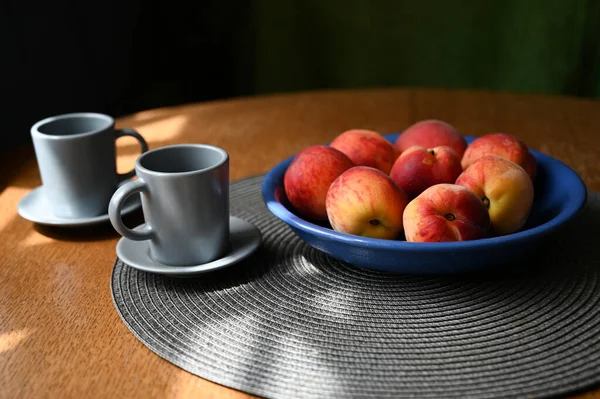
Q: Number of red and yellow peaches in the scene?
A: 8